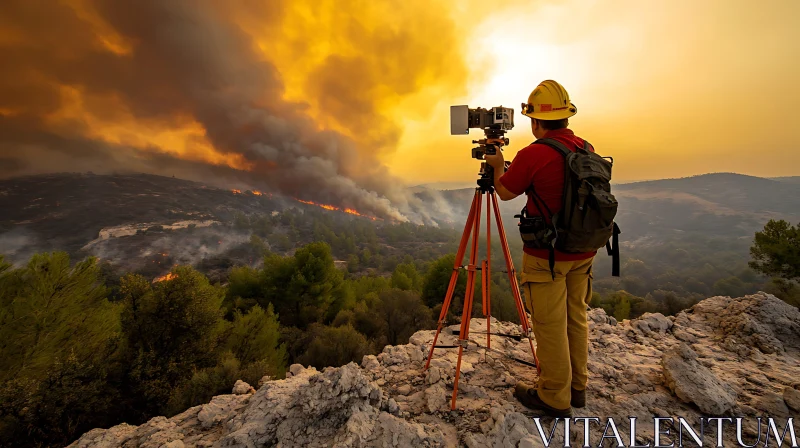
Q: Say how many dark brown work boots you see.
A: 2